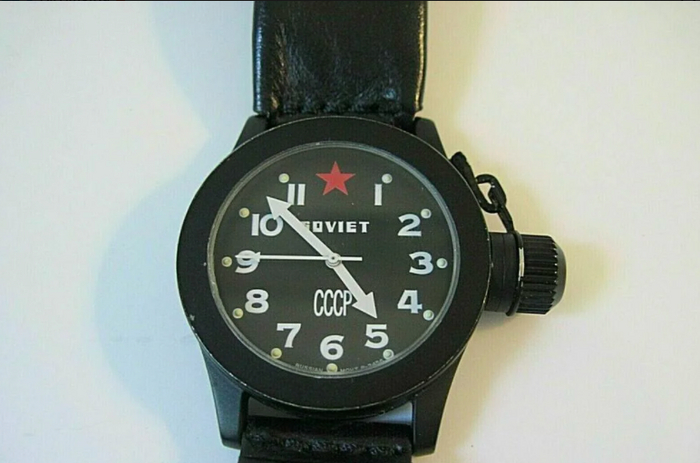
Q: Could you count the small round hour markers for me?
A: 11